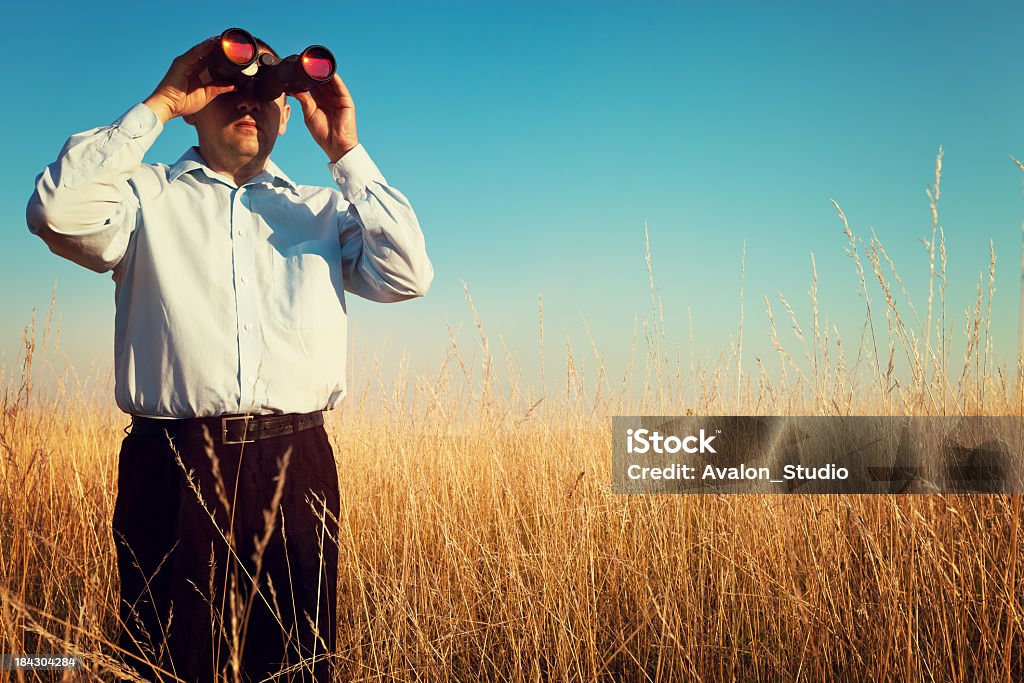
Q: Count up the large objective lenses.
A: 2